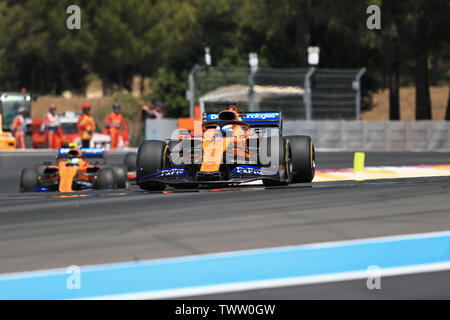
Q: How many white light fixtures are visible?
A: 3